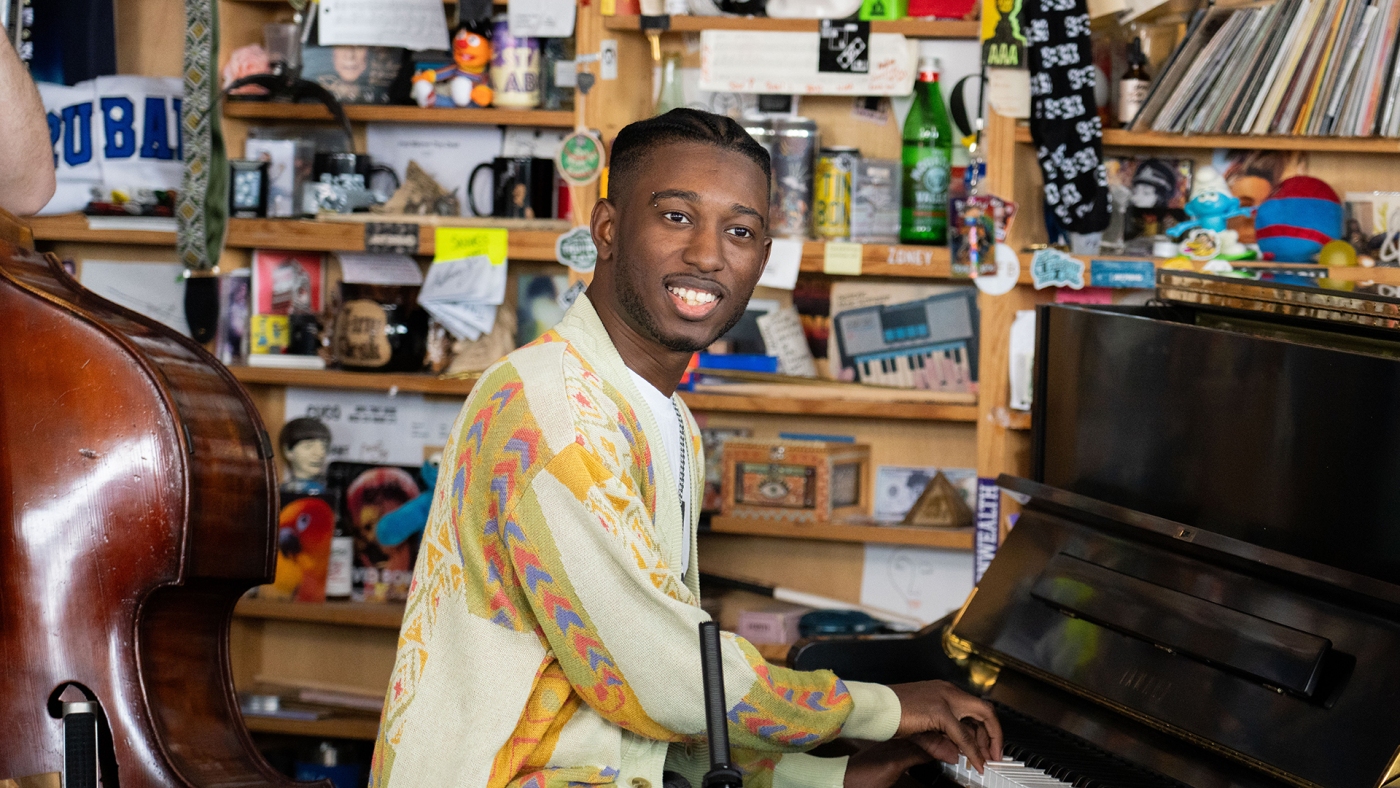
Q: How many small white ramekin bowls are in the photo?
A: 0